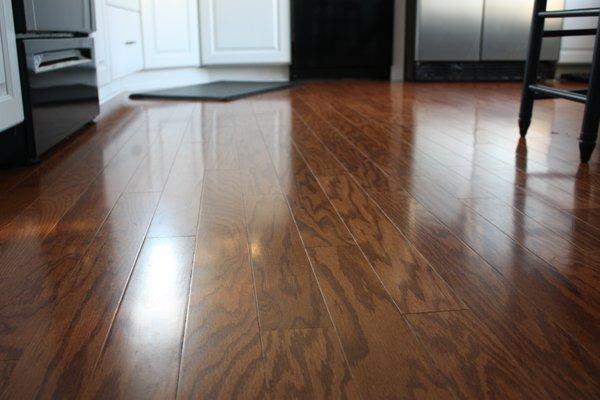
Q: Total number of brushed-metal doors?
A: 2